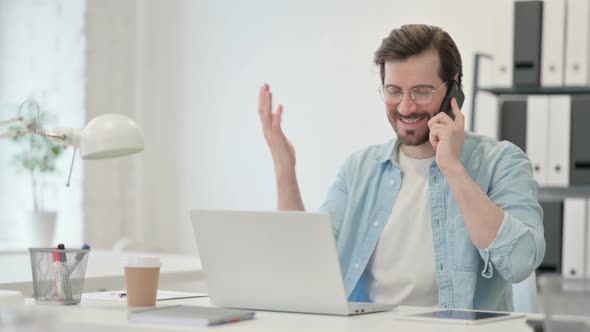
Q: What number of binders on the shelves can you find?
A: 11